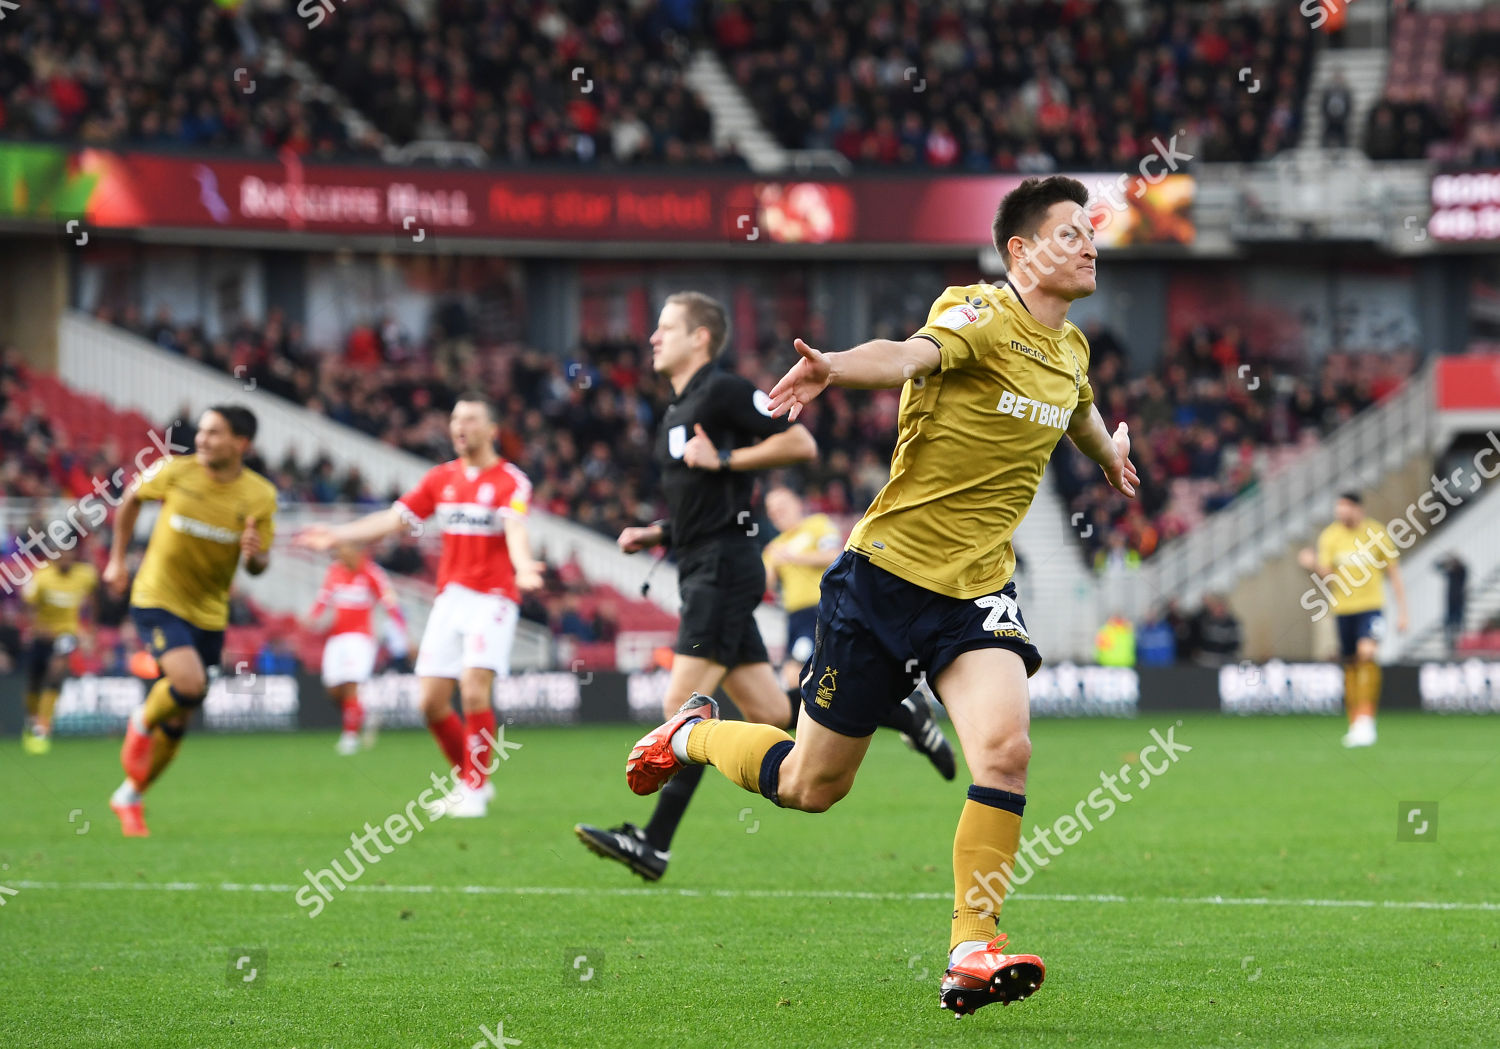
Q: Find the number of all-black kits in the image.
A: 1